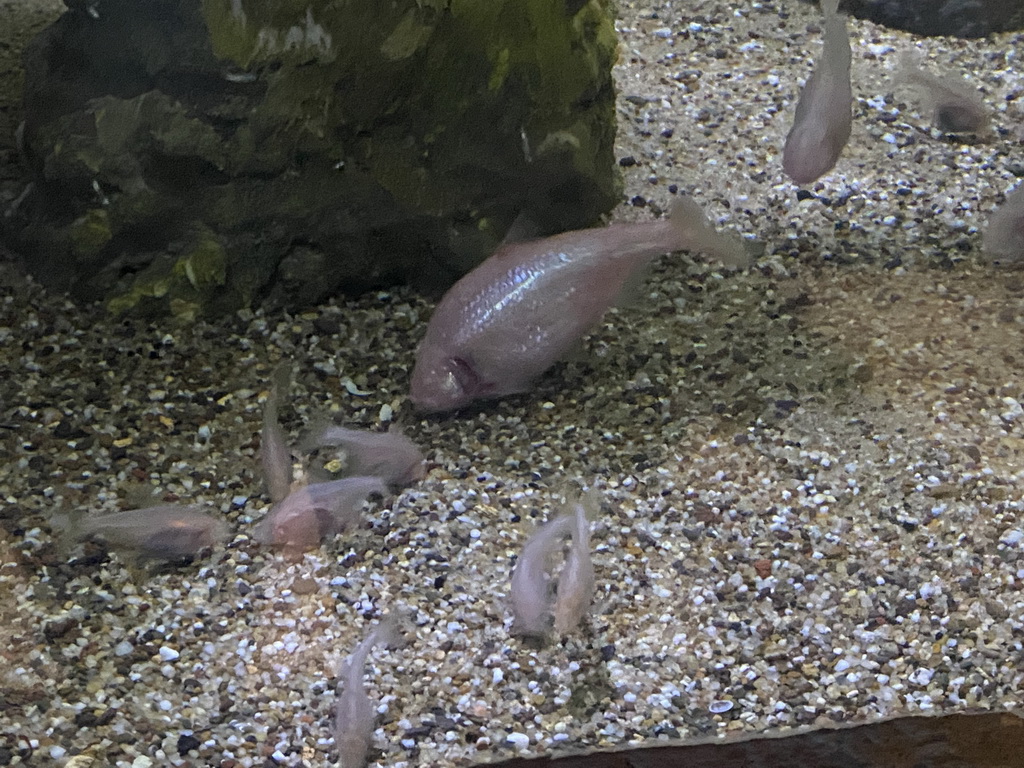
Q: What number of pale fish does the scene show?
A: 11